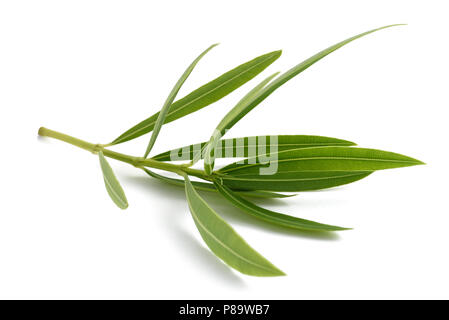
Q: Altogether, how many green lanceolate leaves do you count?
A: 11